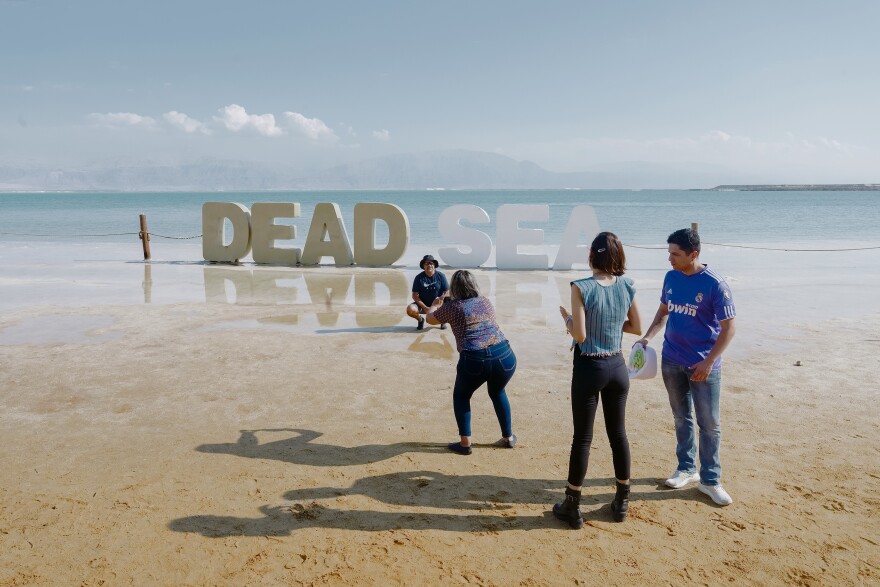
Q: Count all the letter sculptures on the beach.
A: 7